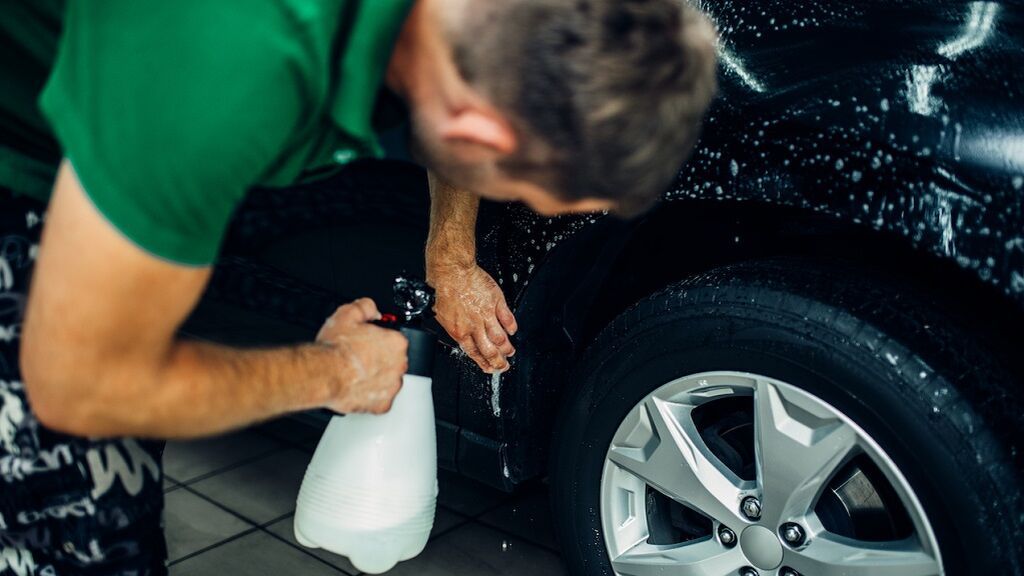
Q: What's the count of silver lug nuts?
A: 5